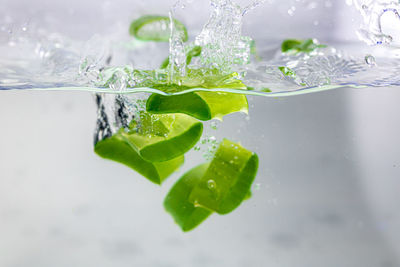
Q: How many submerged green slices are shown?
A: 5